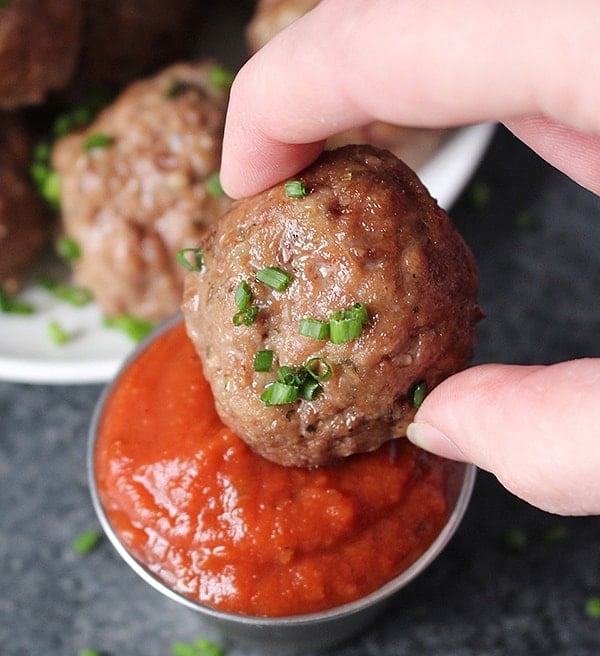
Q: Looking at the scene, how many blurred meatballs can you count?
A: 5